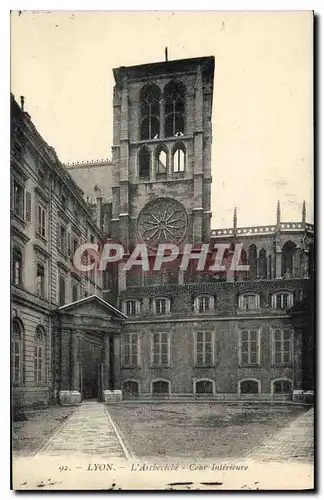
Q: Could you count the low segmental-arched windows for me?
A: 5